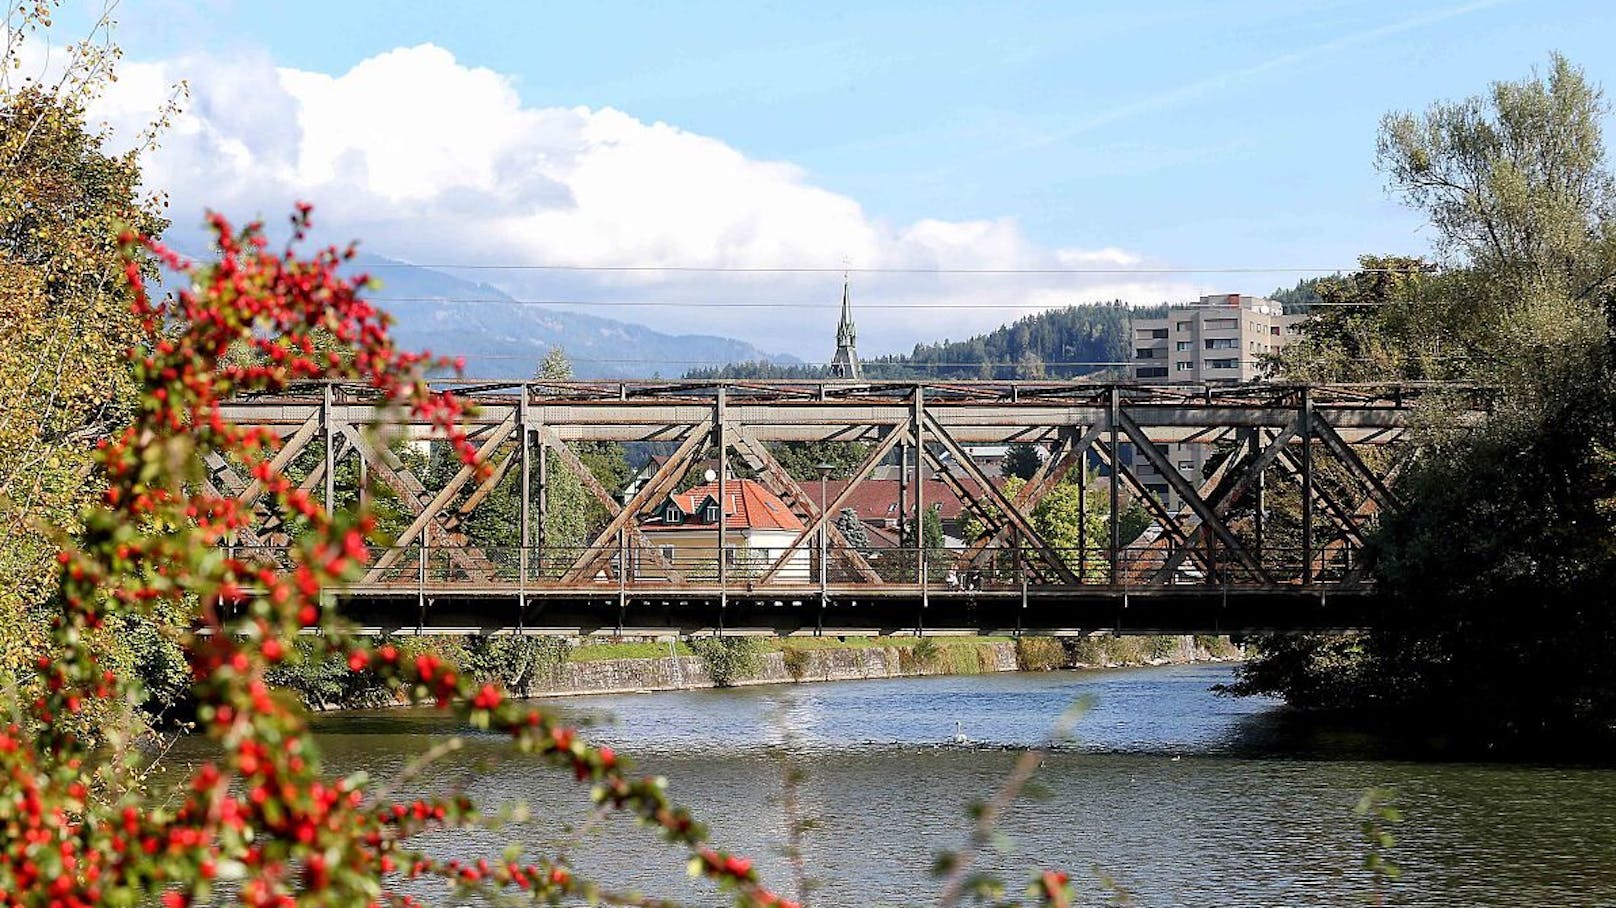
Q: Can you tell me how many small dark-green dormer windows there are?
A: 2